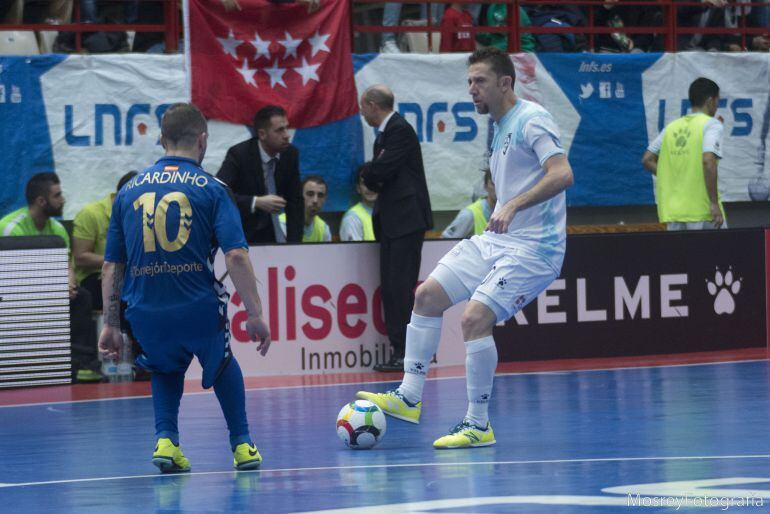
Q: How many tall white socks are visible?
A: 2